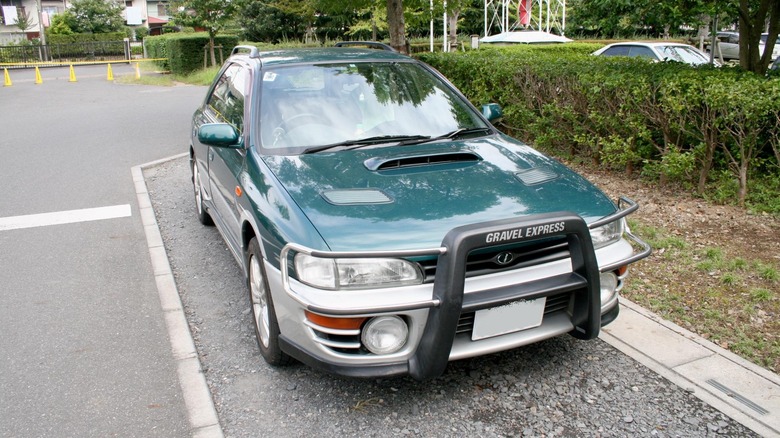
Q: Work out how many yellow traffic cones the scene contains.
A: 5